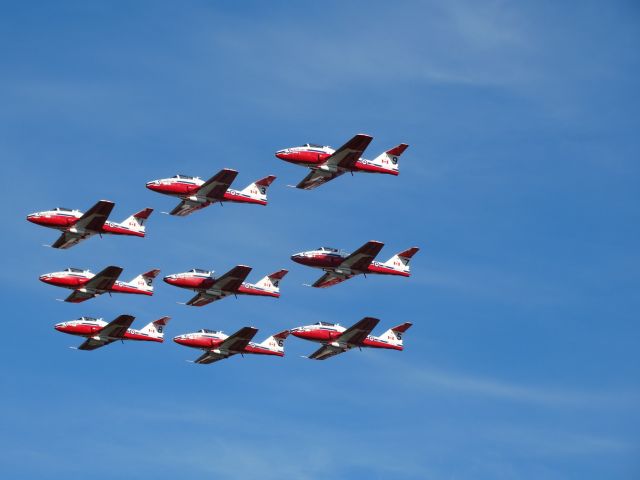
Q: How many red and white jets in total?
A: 9